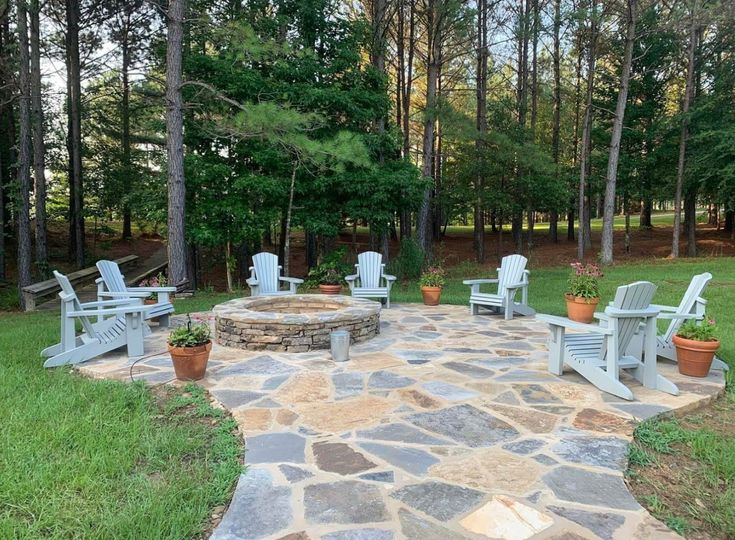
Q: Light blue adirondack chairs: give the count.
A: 7